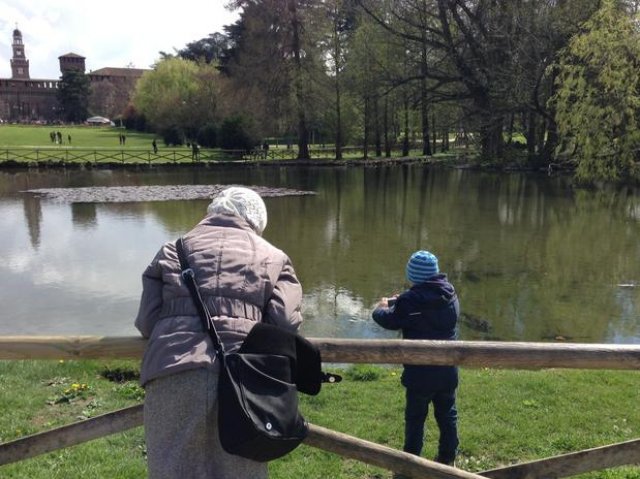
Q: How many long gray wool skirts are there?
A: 1